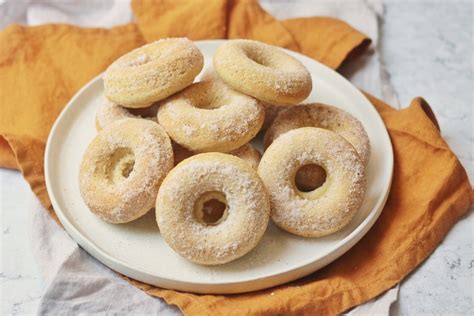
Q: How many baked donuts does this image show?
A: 9